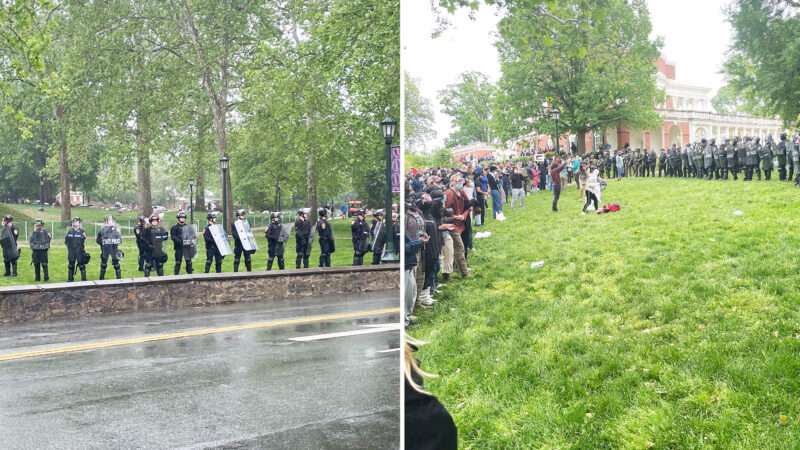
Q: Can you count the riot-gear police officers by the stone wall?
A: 15